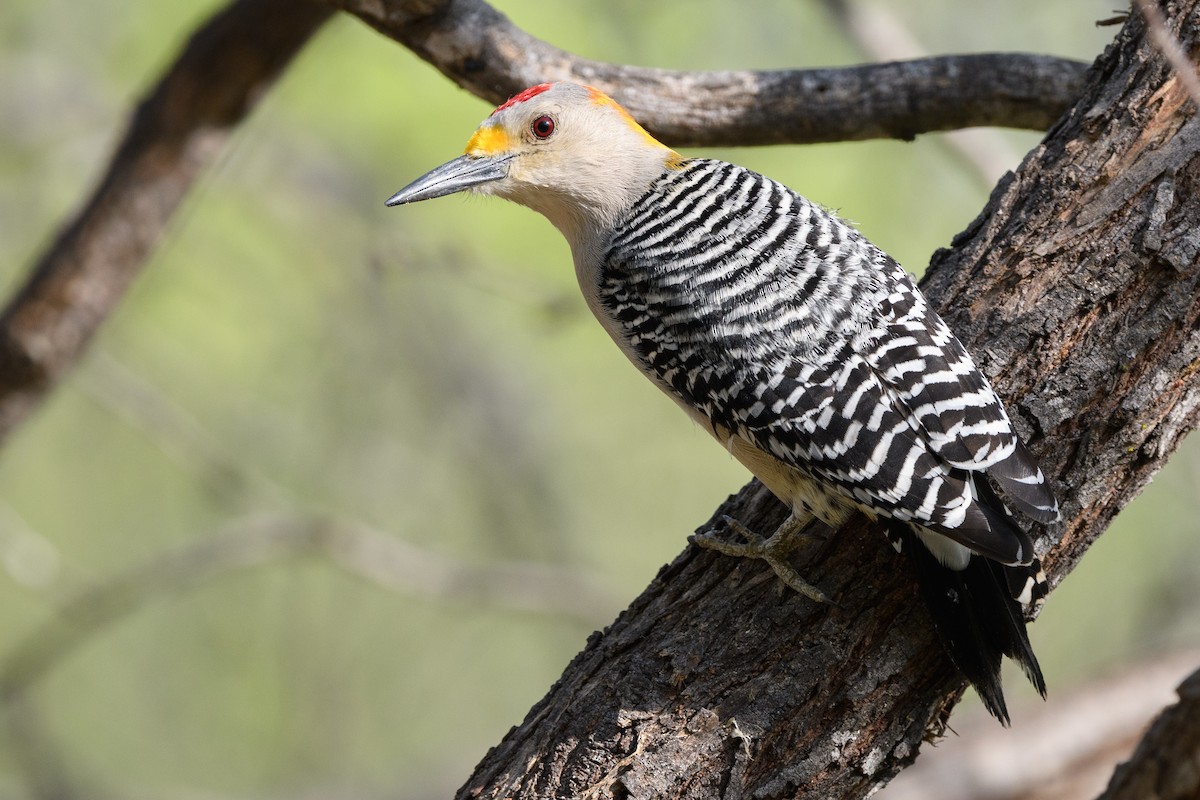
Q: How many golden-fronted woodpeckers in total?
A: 1